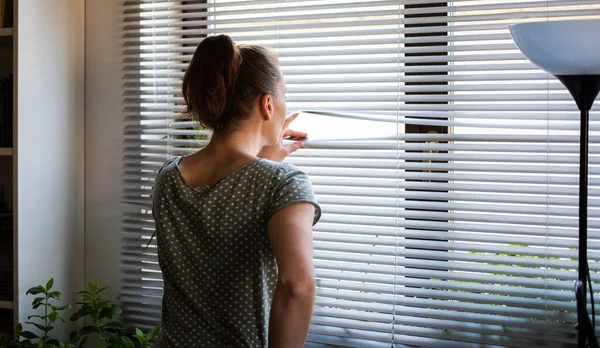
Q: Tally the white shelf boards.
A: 3